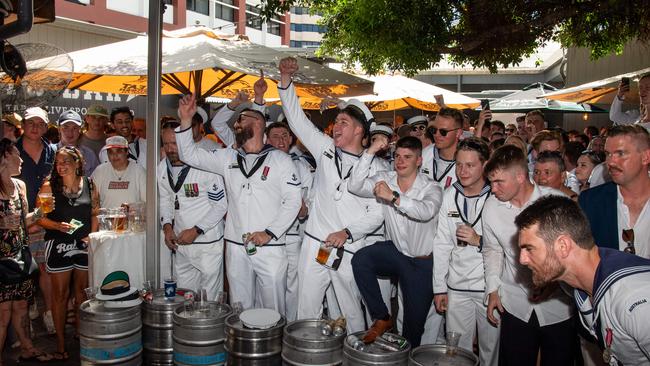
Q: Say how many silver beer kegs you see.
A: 7